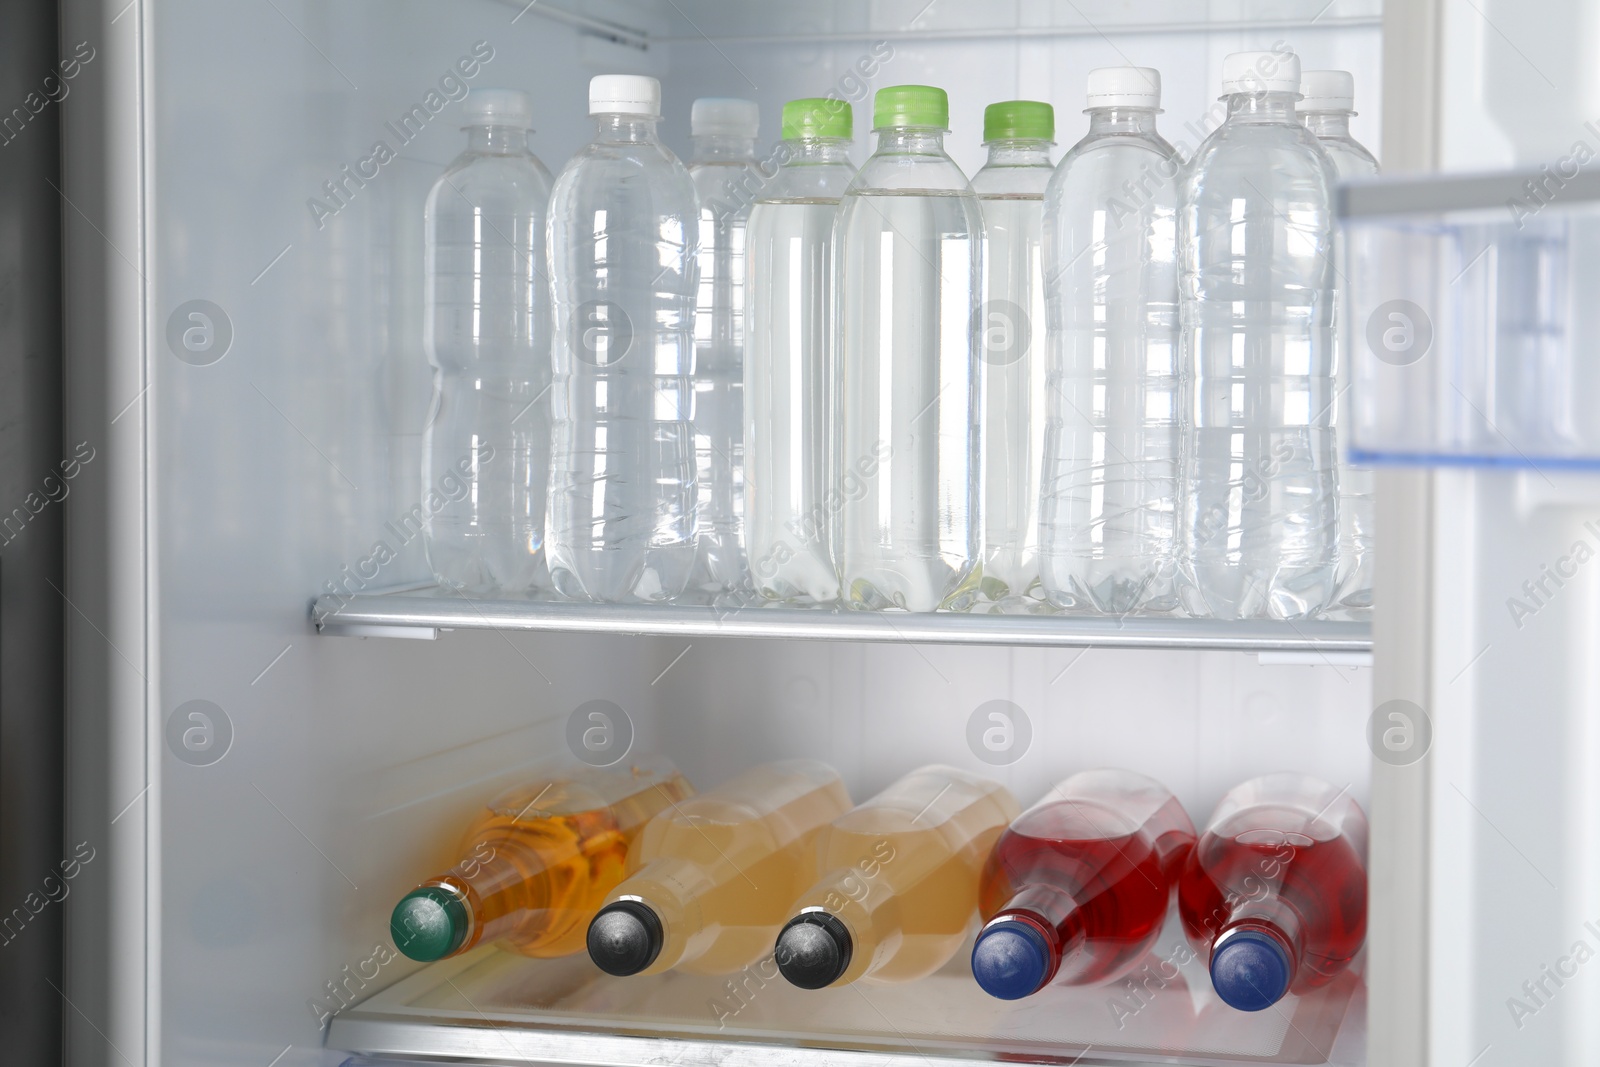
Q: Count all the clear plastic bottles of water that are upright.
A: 9